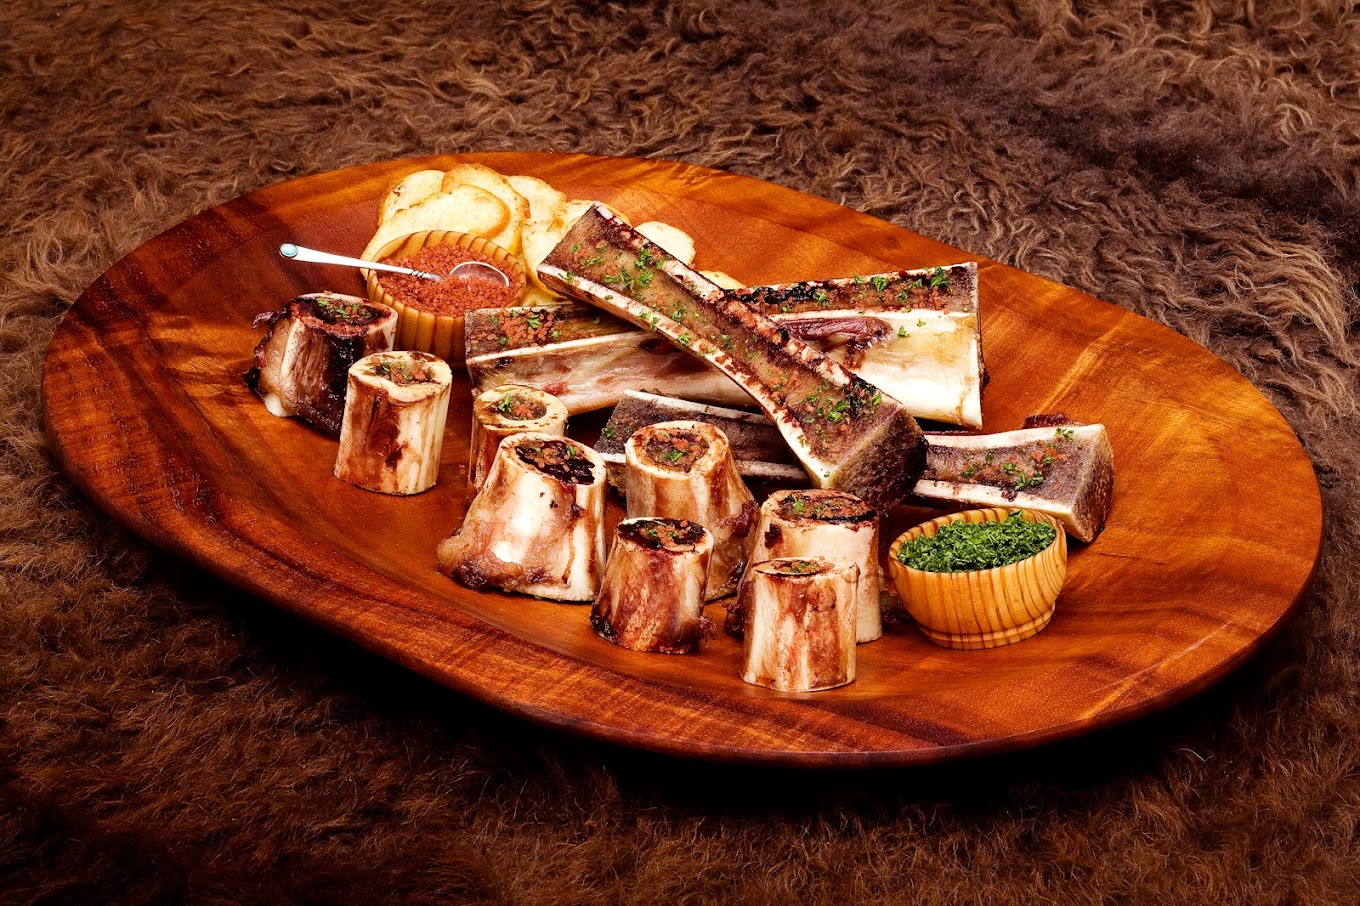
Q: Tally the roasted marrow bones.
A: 11